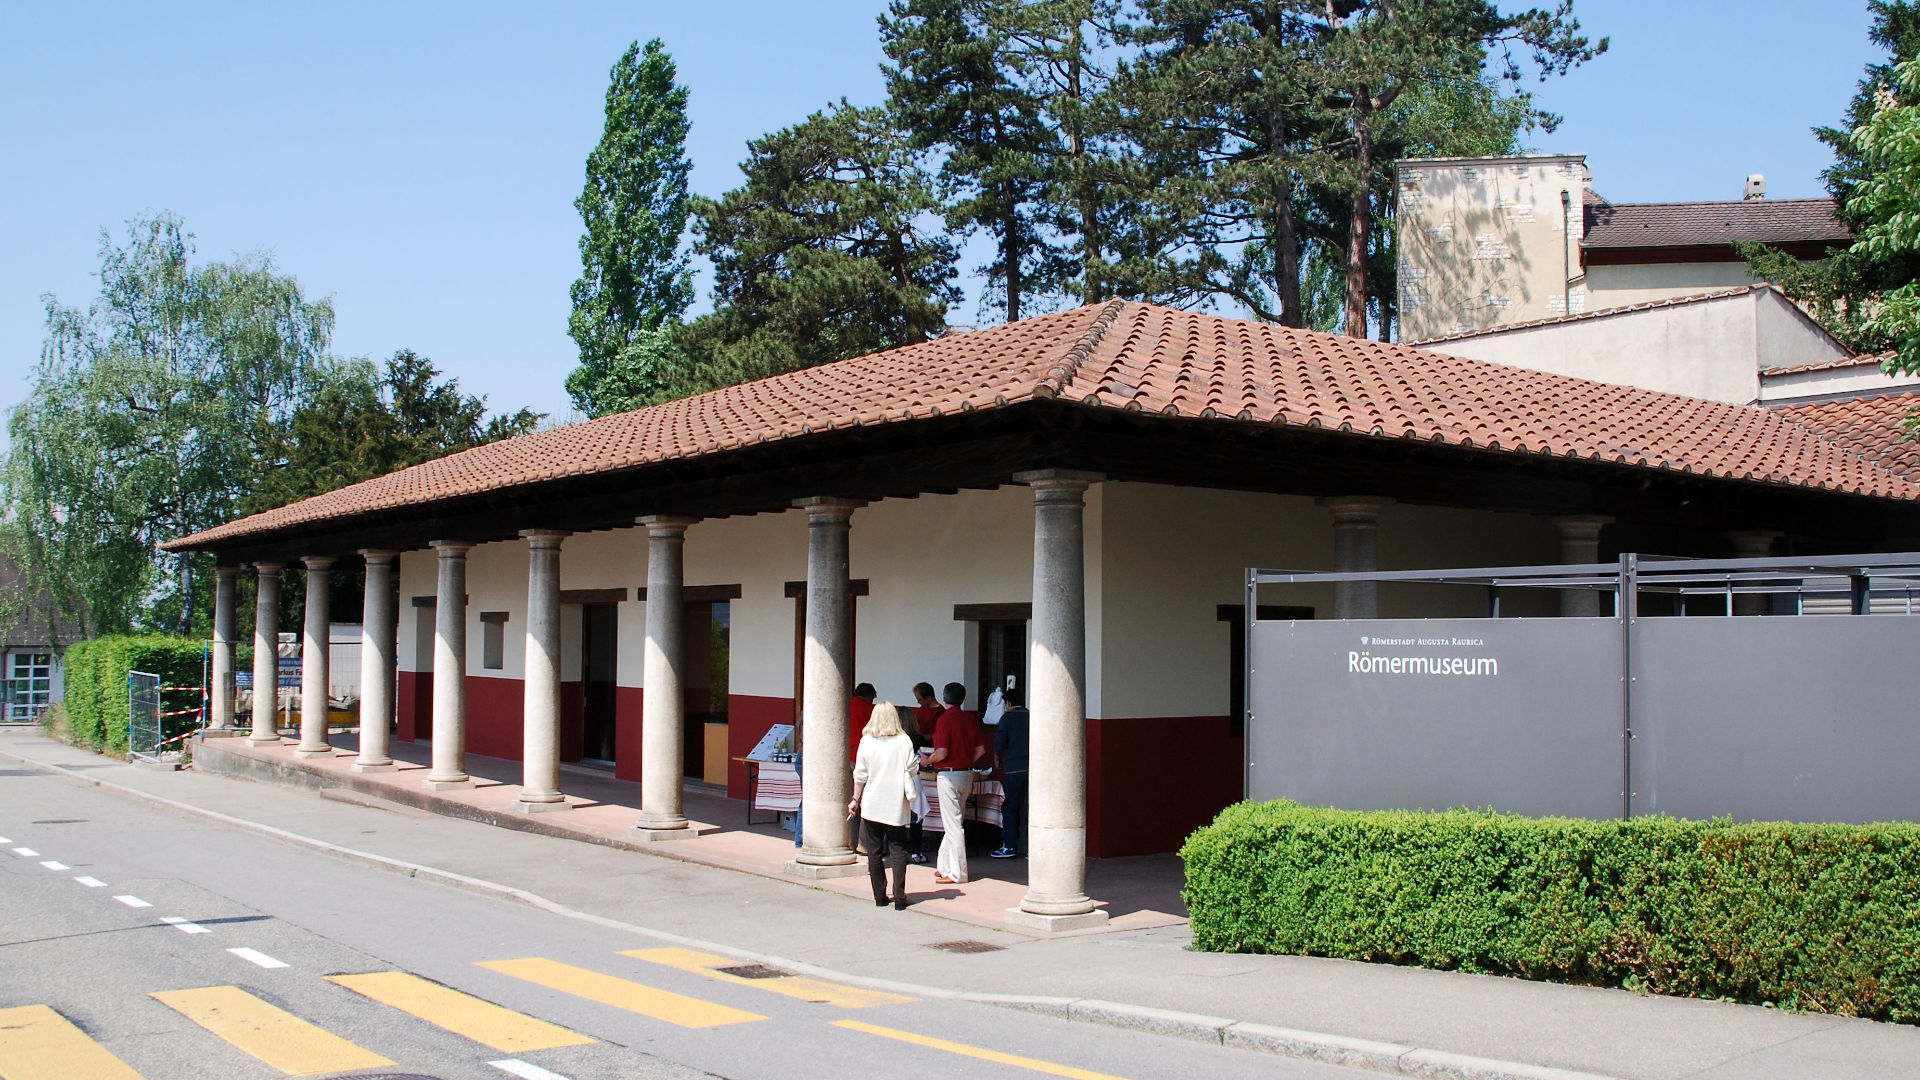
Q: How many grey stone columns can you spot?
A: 12